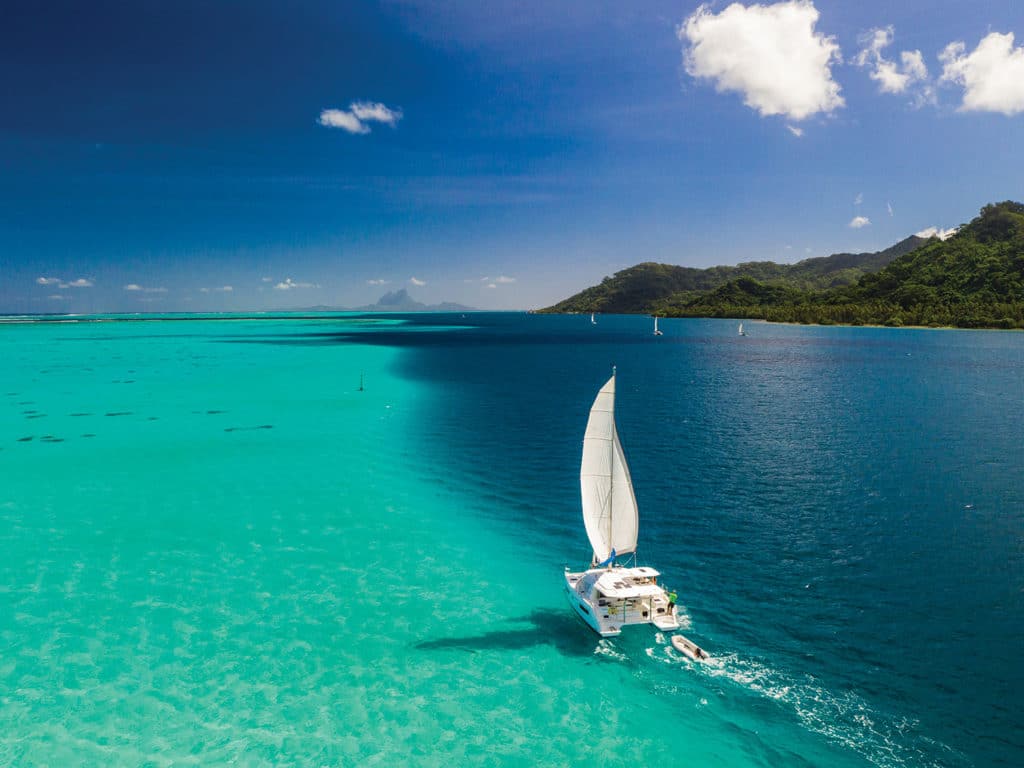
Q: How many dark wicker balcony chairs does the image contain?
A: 0